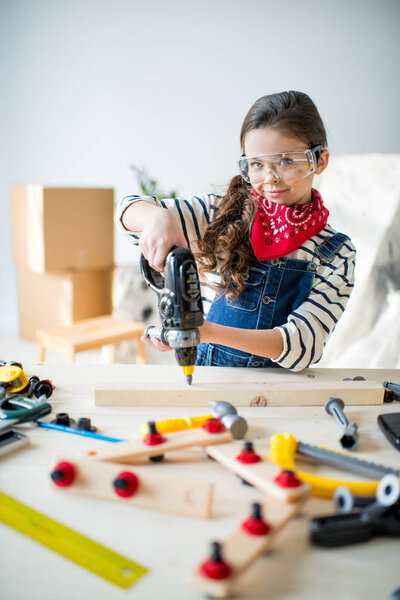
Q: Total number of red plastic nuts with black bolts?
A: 8